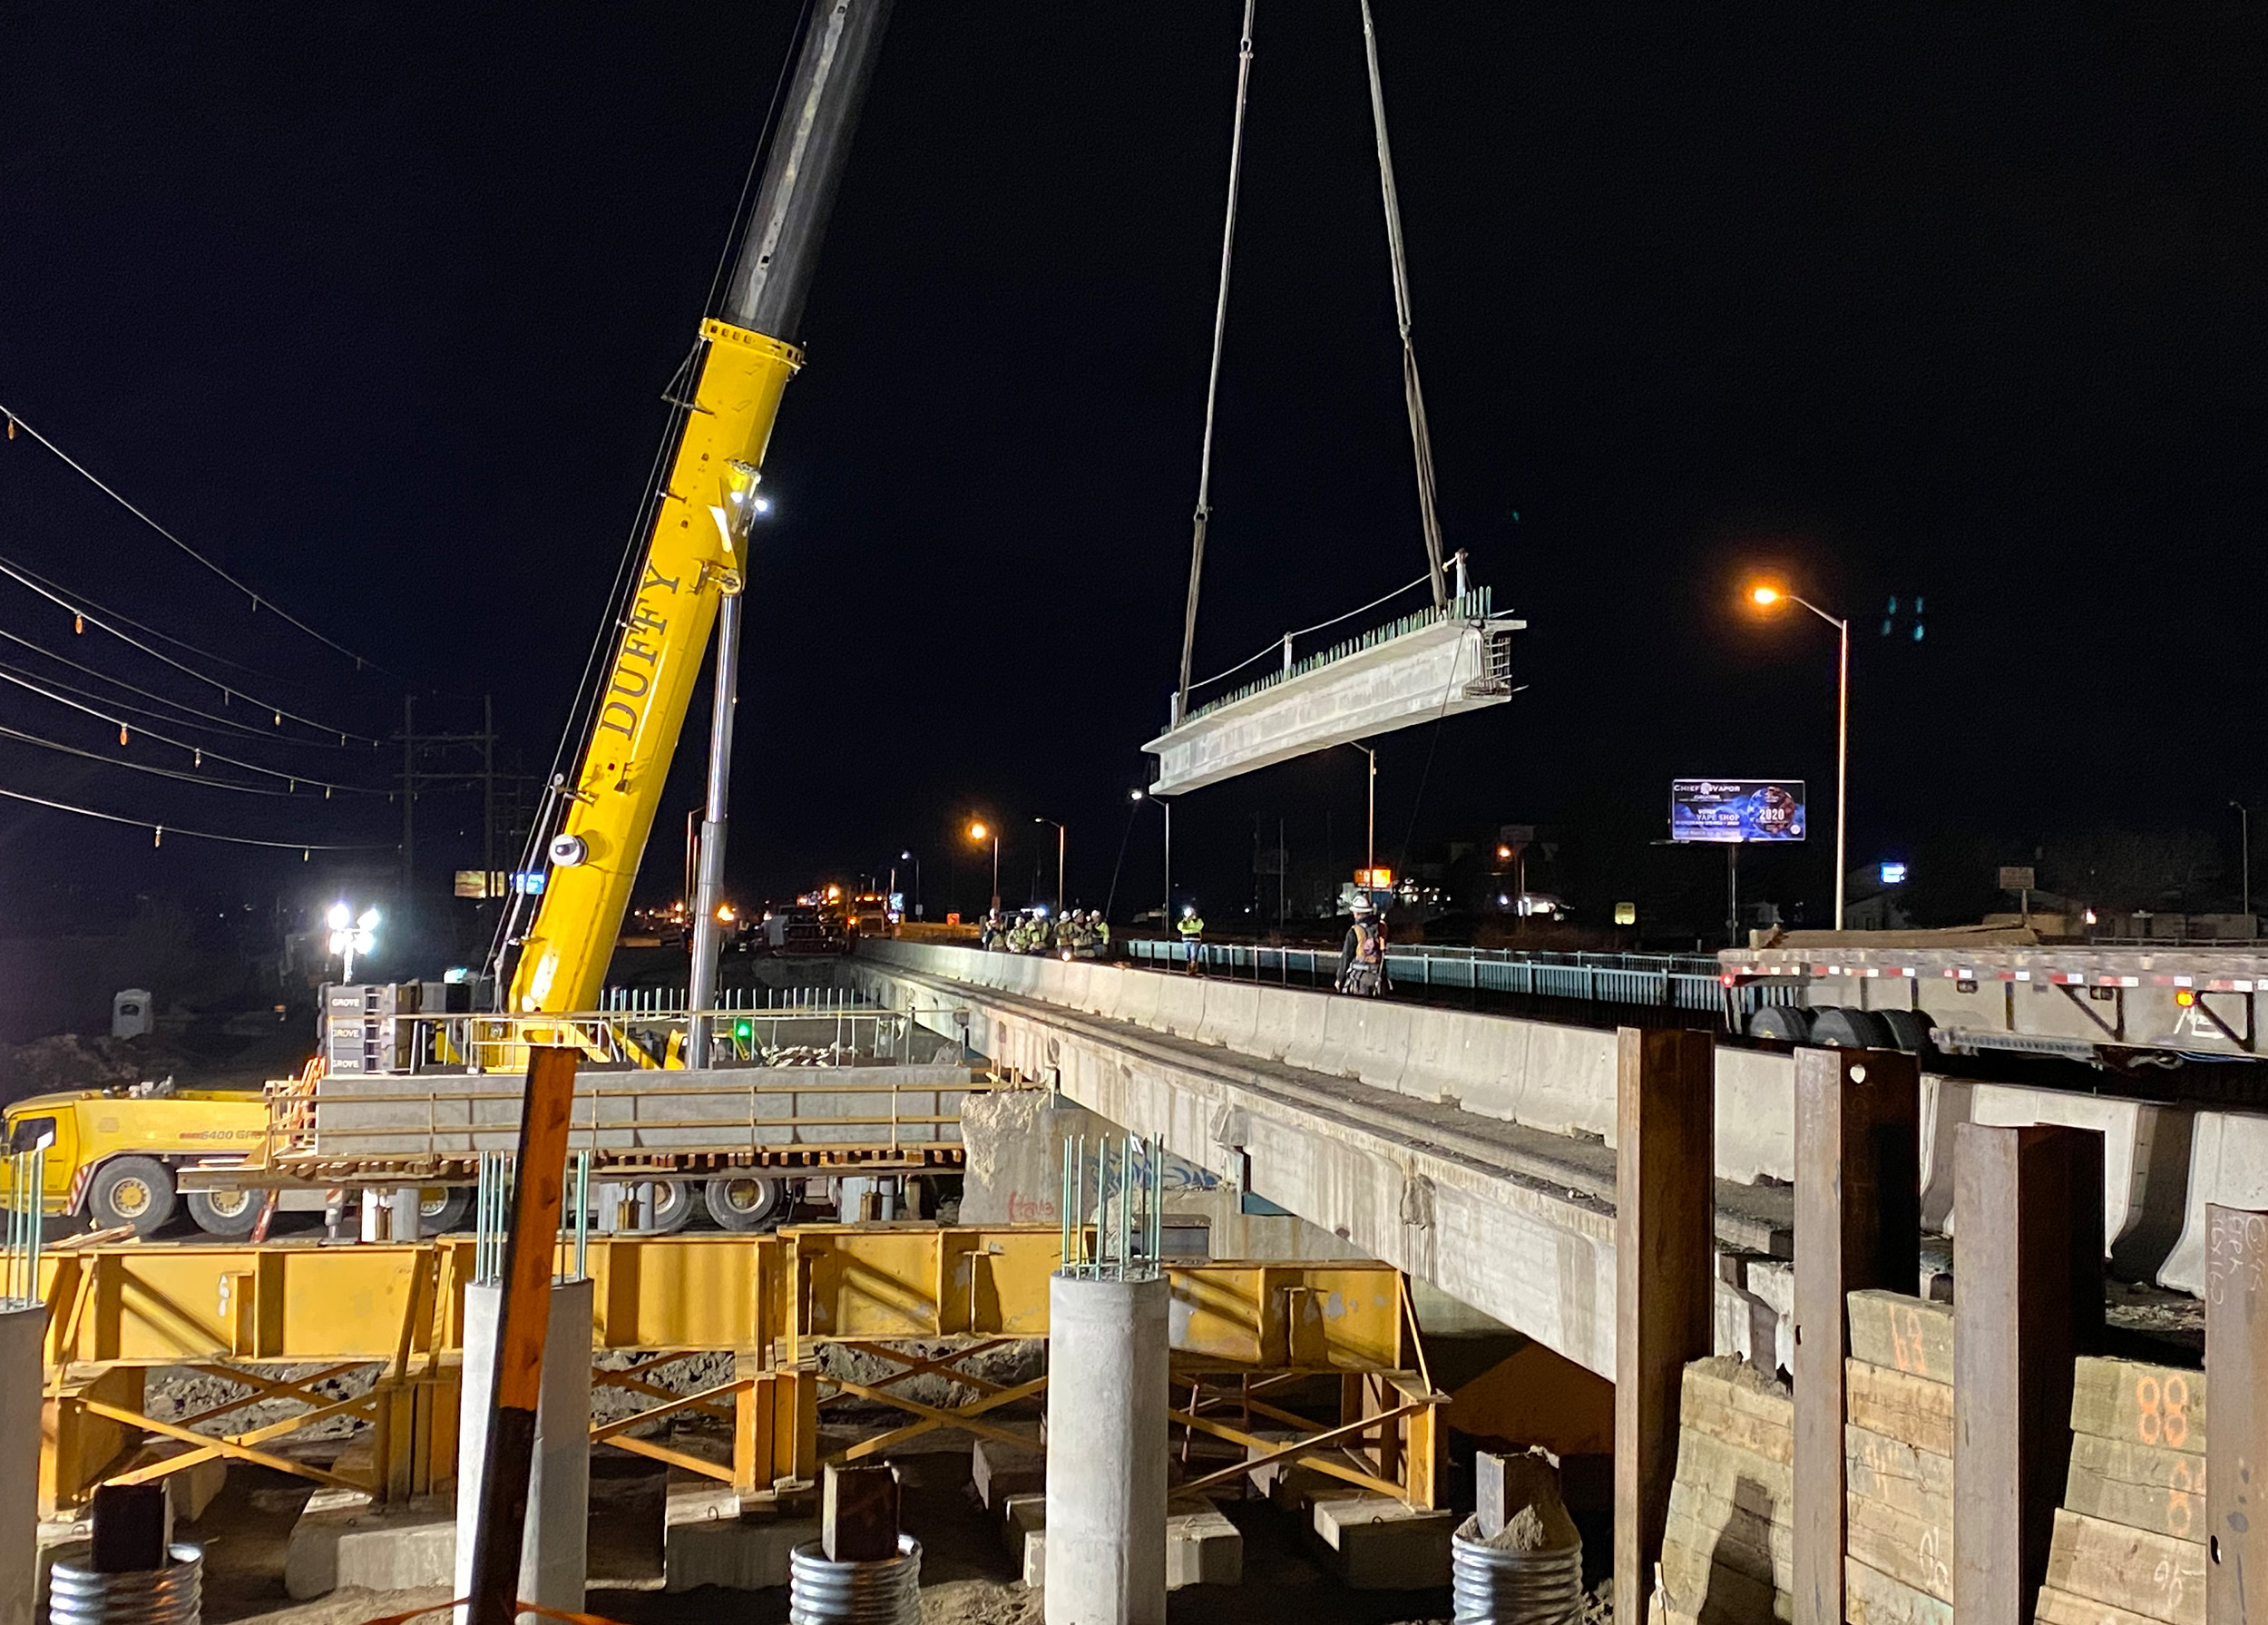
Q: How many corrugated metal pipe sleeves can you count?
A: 3